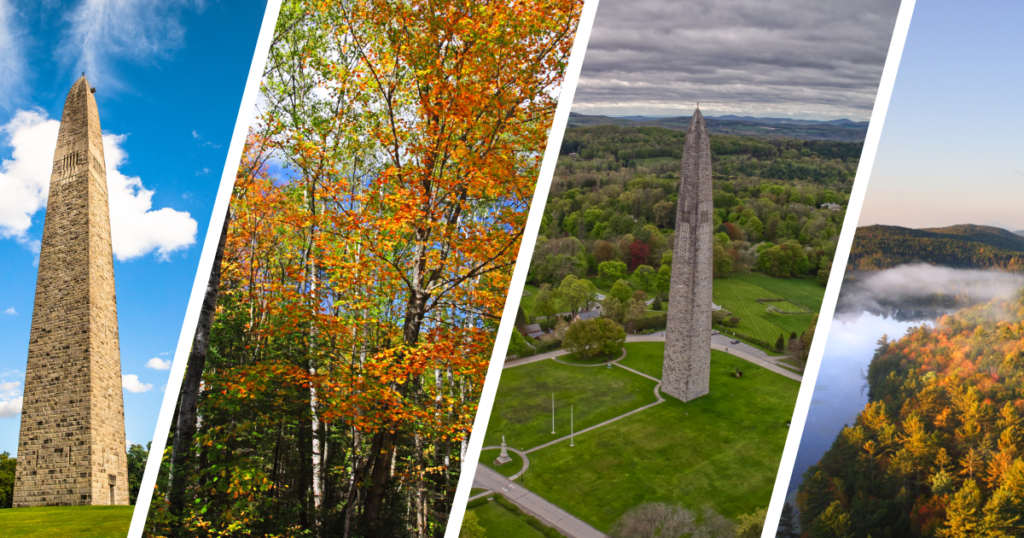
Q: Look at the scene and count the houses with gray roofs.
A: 2